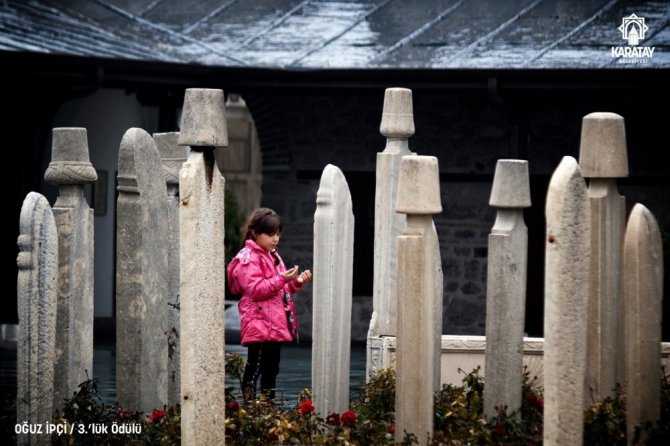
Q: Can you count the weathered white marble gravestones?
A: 12